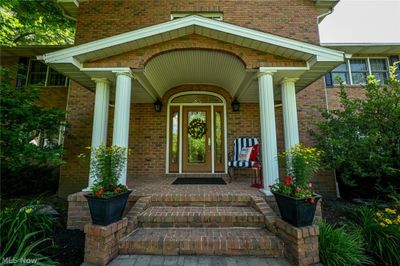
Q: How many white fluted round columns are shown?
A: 4